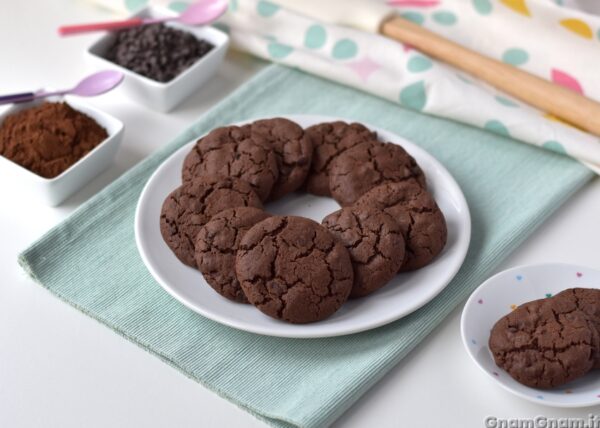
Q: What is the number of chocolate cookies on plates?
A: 11